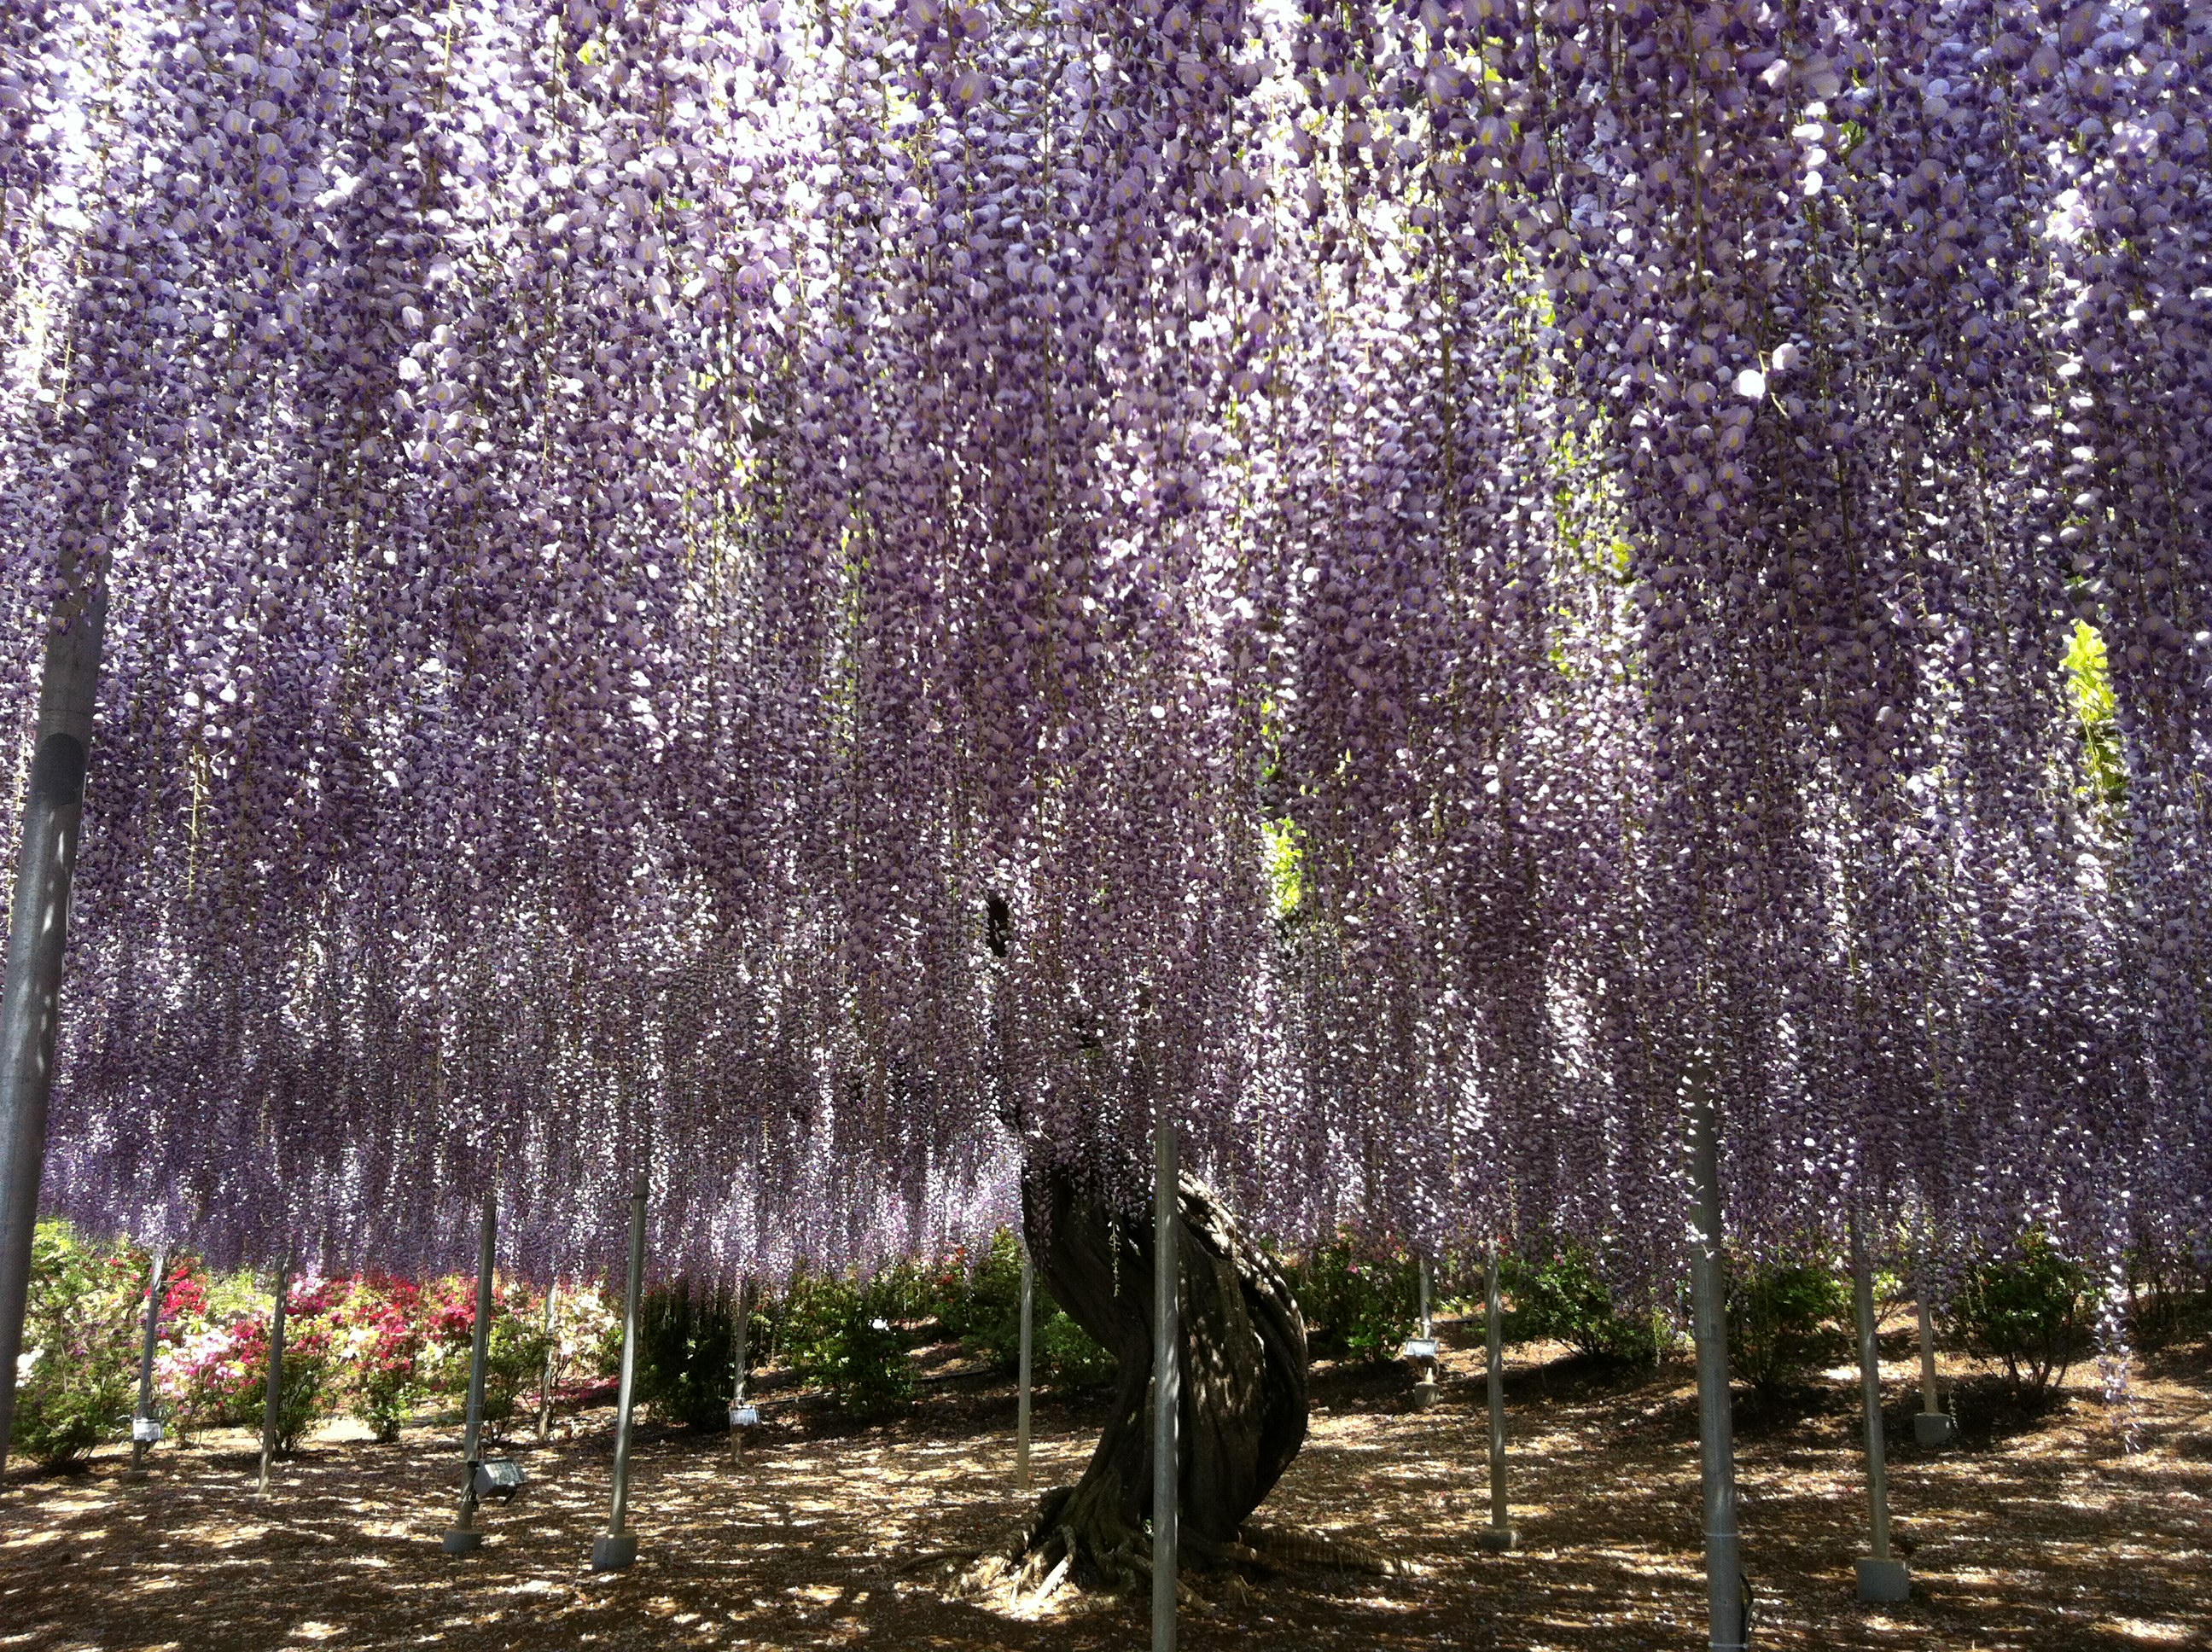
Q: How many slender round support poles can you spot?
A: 14